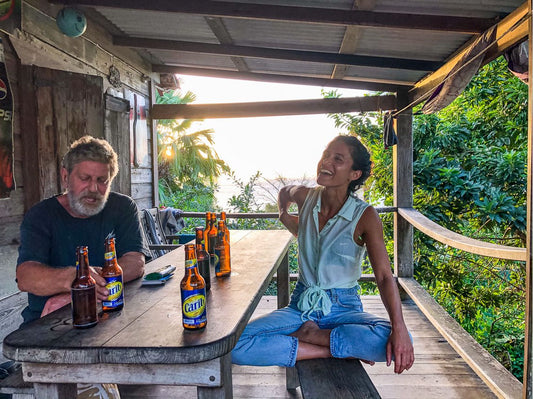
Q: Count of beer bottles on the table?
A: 8